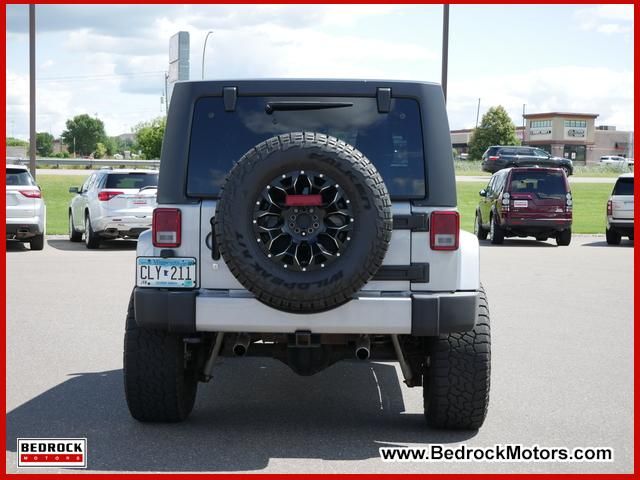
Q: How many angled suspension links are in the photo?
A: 2